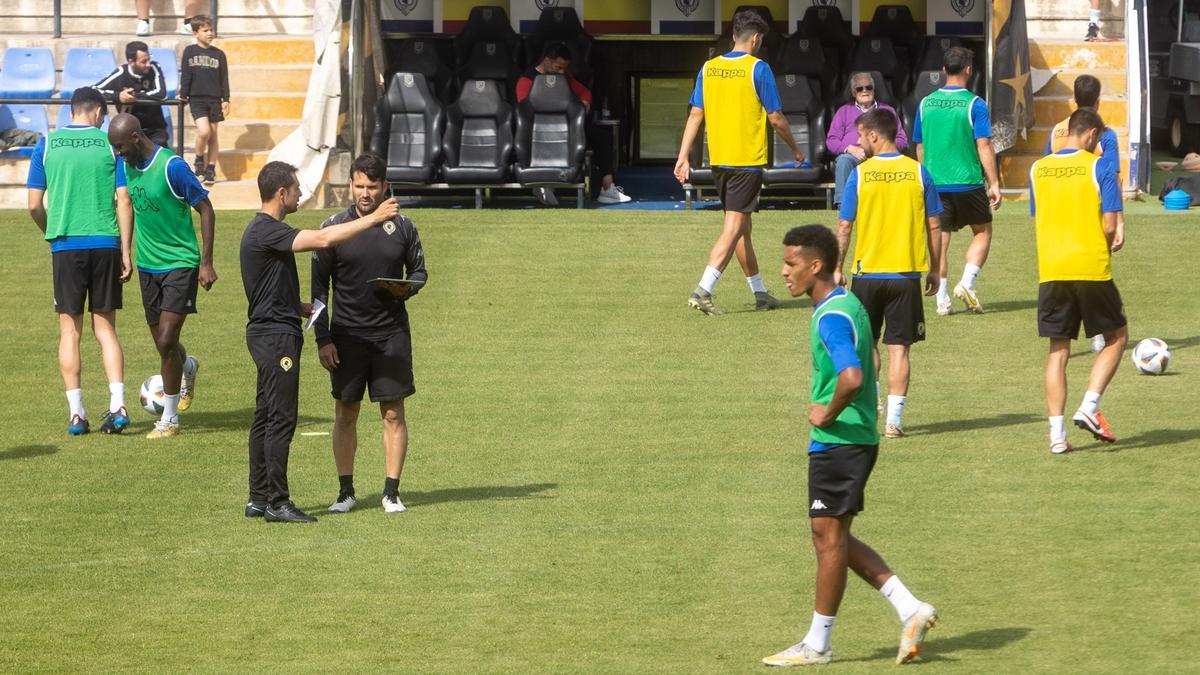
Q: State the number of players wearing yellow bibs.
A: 3